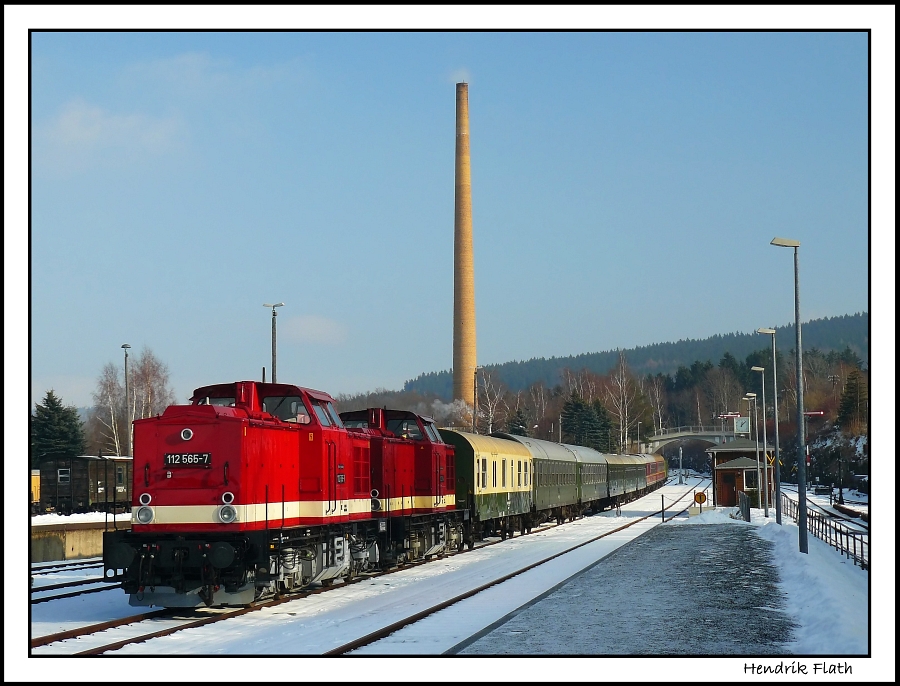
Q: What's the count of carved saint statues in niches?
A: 0